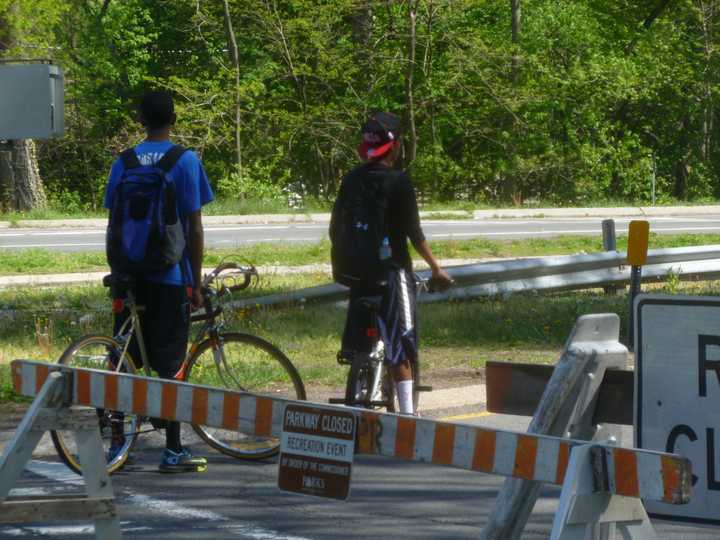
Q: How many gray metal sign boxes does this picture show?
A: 1